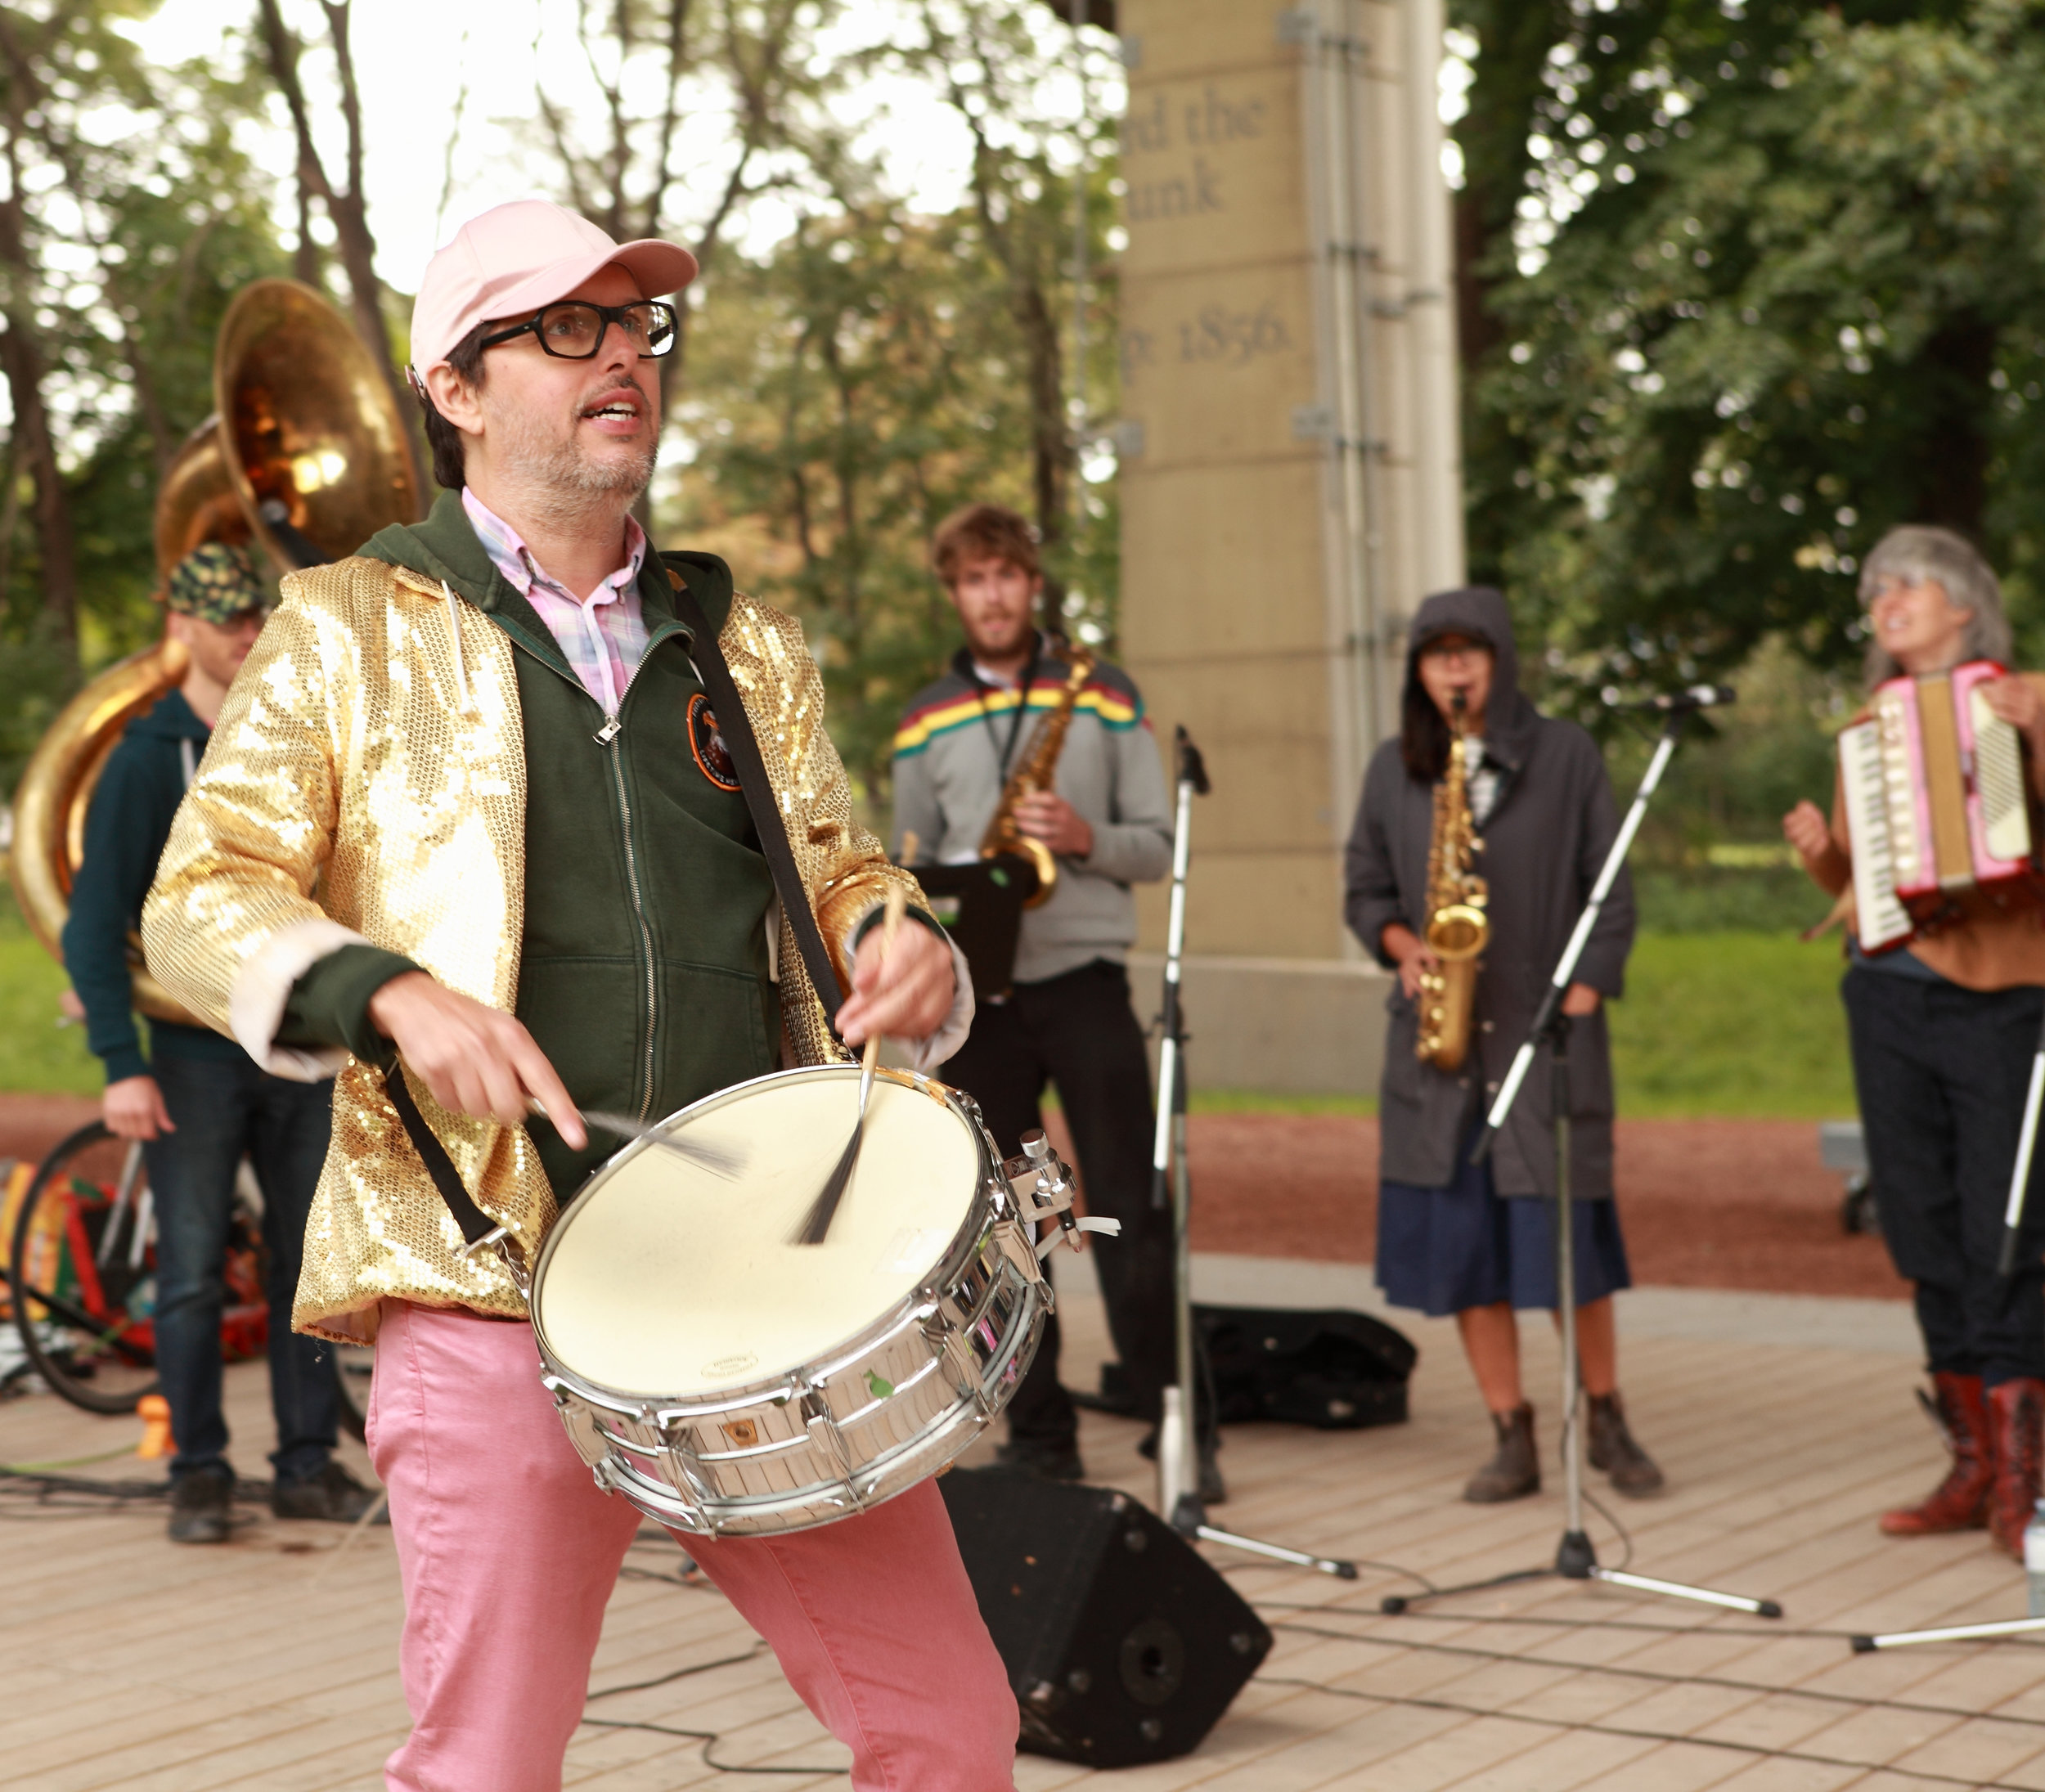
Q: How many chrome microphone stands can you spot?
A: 3